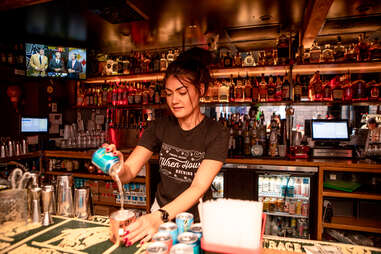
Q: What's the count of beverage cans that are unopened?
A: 7